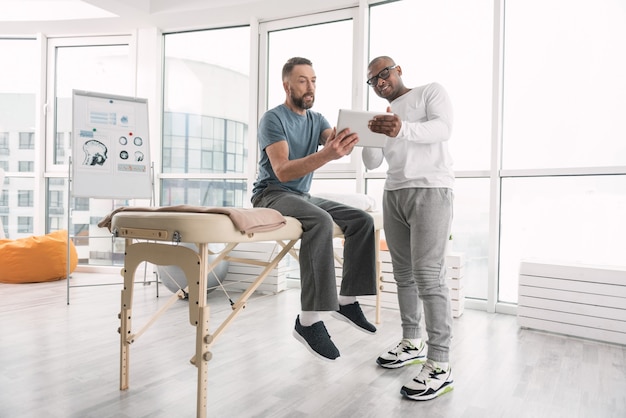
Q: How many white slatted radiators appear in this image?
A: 3